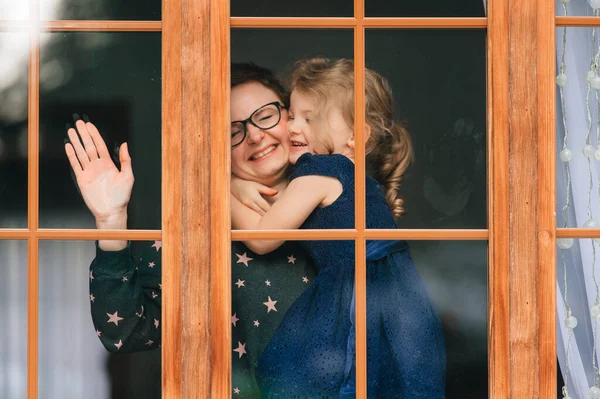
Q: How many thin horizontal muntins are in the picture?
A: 6